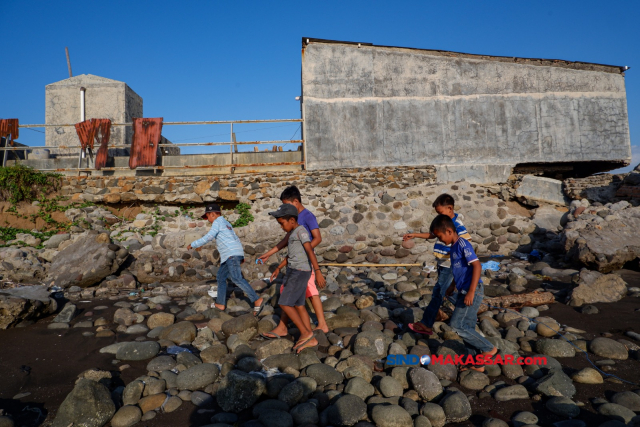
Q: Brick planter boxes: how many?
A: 0